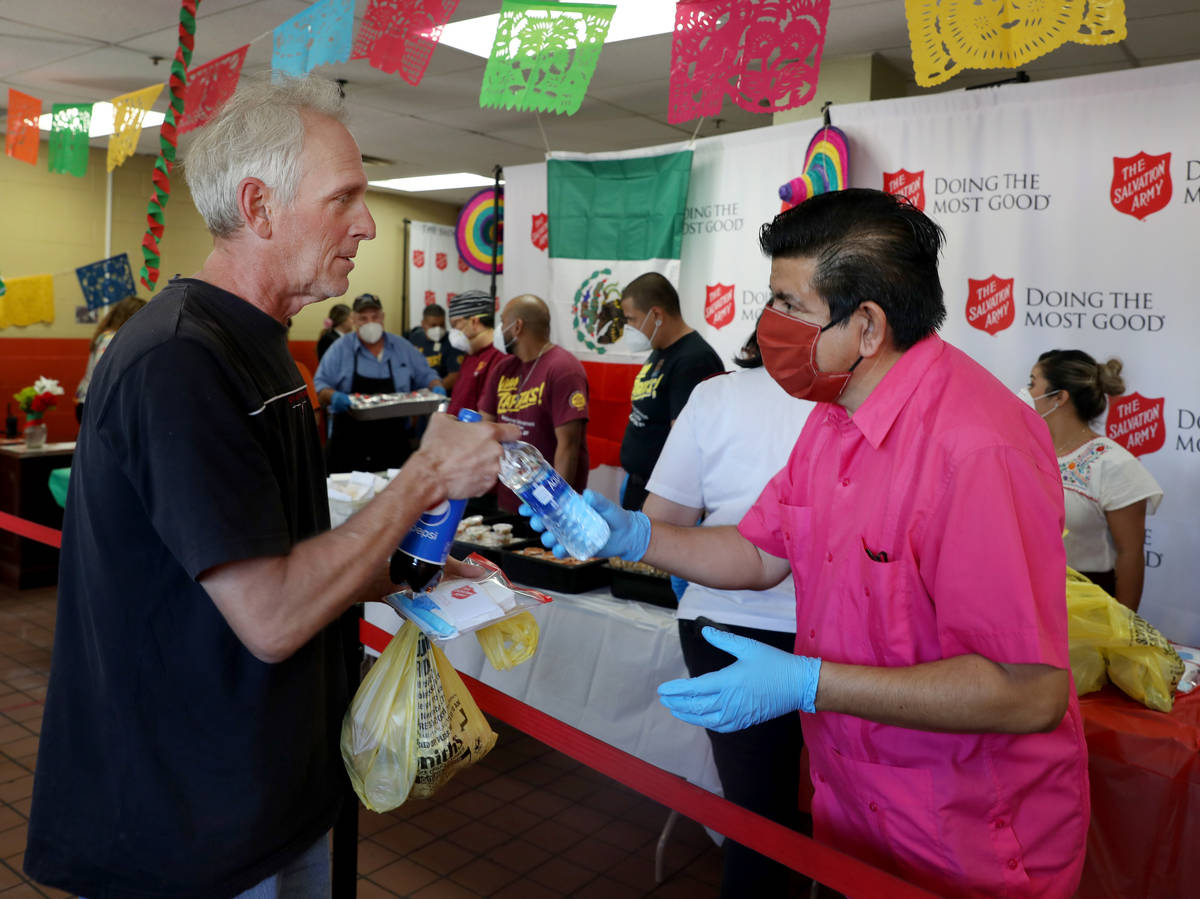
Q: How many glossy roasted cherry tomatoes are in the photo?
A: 0